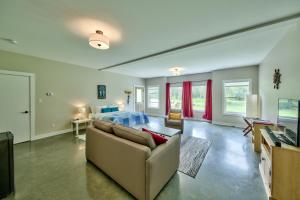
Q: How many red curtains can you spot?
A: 3